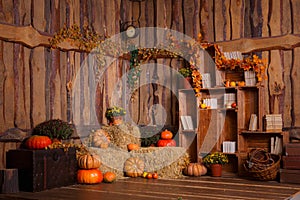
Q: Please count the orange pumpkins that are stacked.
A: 4